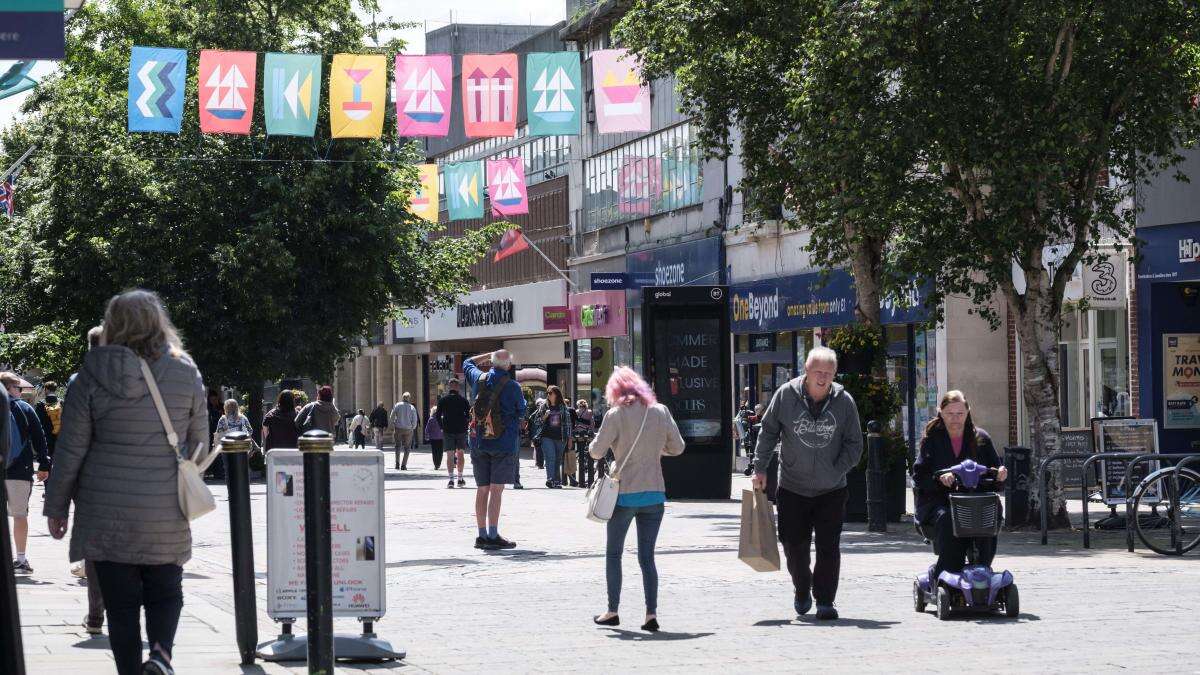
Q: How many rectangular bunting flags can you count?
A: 11